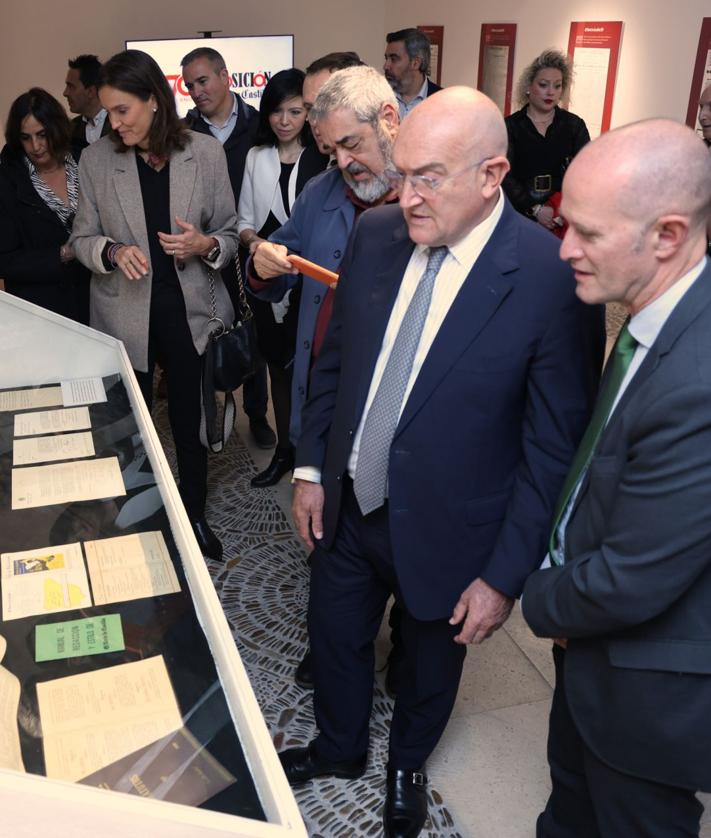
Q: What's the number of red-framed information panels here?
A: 4